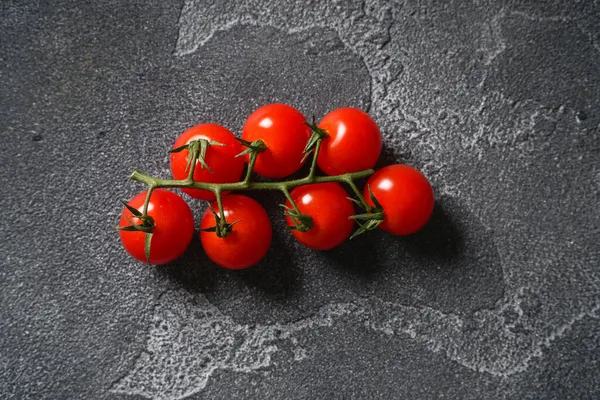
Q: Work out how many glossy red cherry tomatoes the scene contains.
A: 7